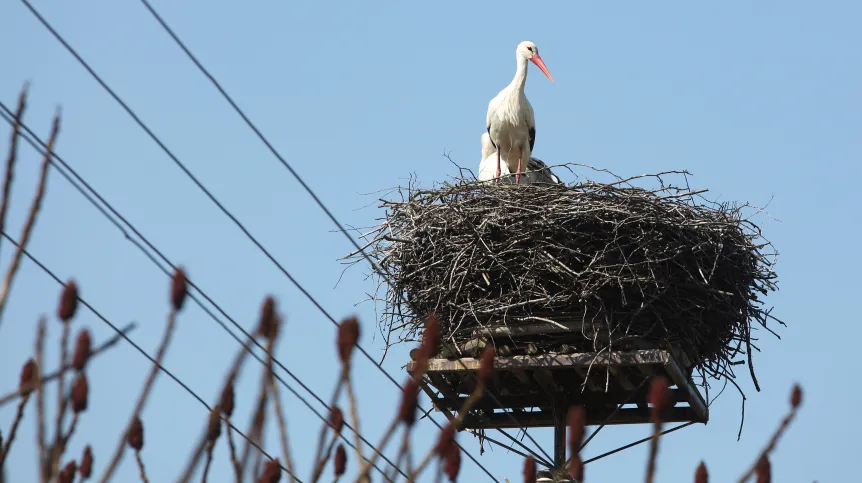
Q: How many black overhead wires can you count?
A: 5